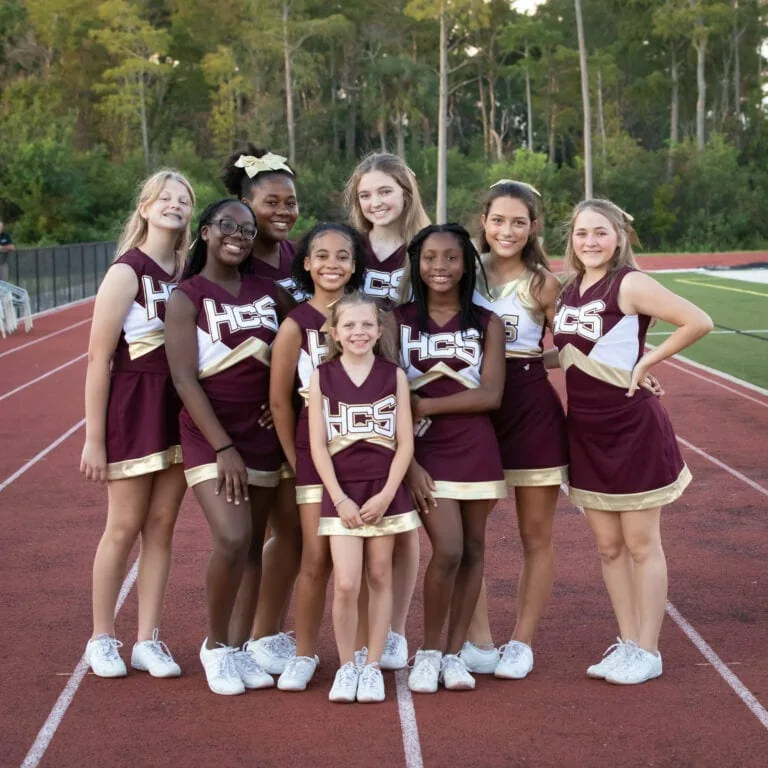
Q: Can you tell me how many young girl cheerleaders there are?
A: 9